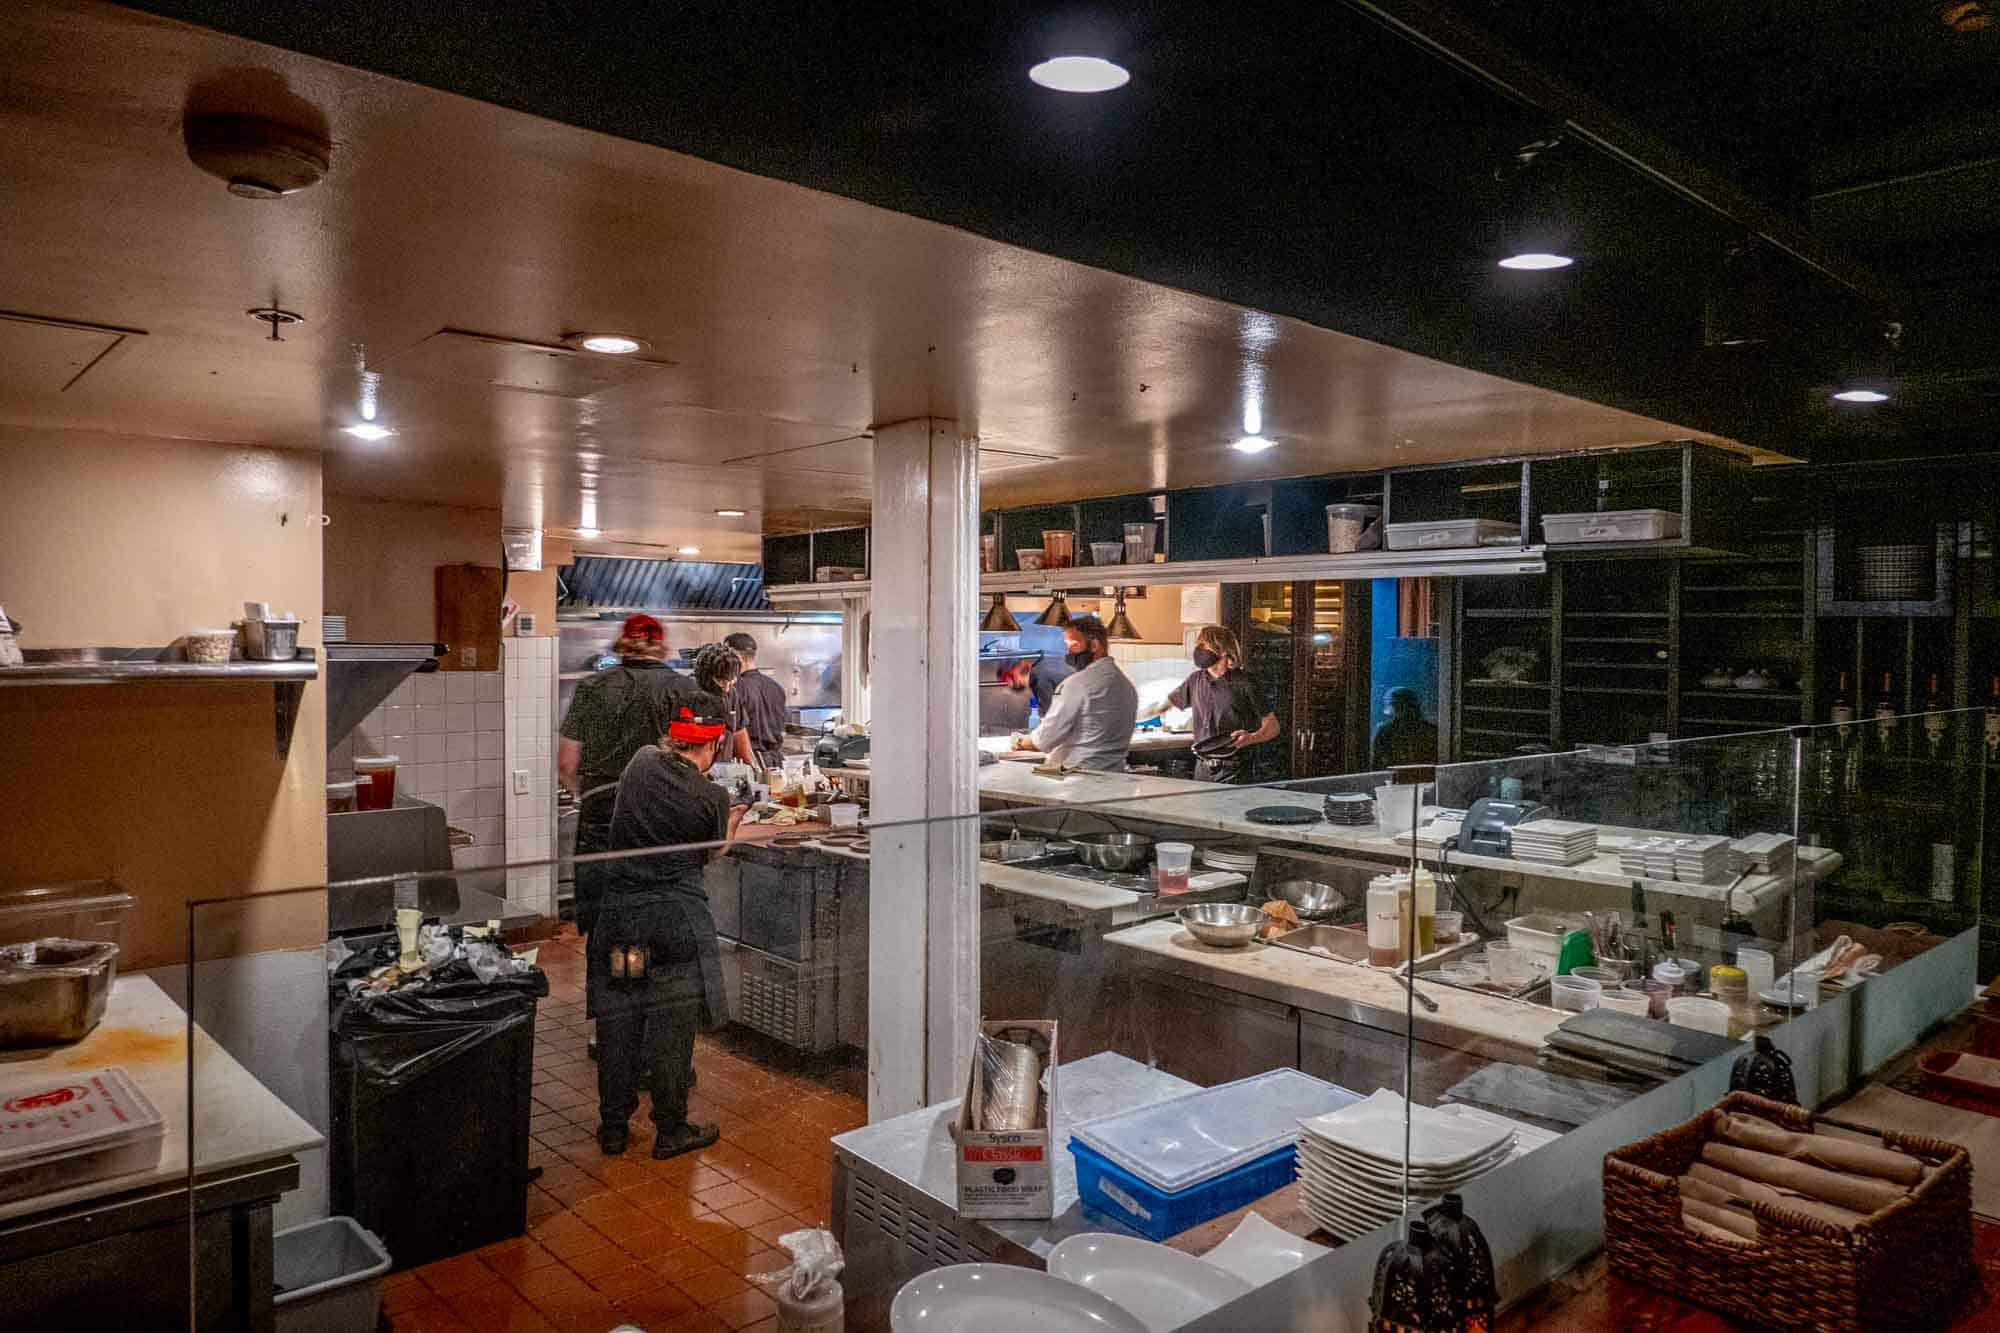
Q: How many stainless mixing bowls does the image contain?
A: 3